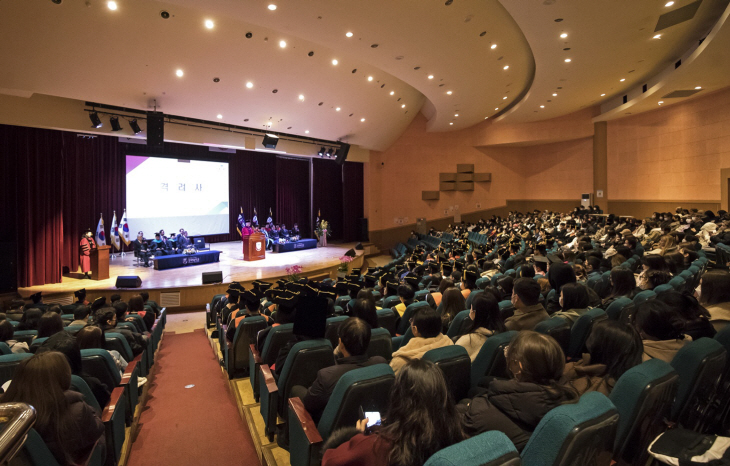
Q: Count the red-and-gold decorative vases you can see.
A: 0